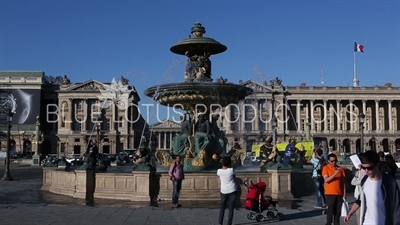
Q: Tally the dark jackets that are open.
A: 1